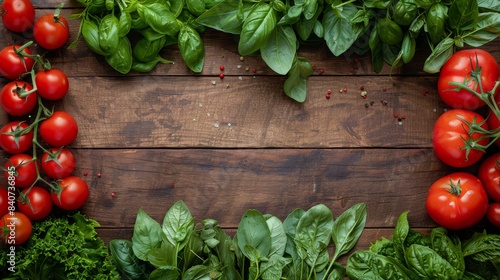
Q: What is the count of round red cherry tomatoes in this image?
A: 13